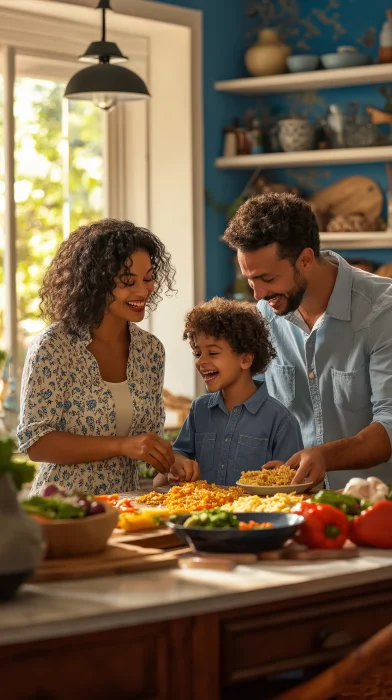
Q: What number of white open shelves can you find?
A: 3